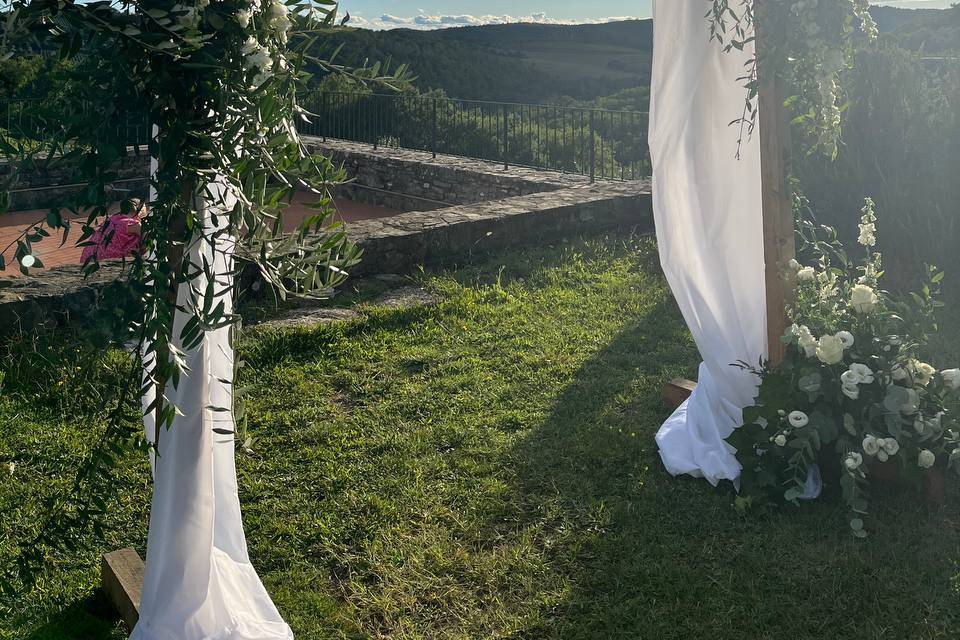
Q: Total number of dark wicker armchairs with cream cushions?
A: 0